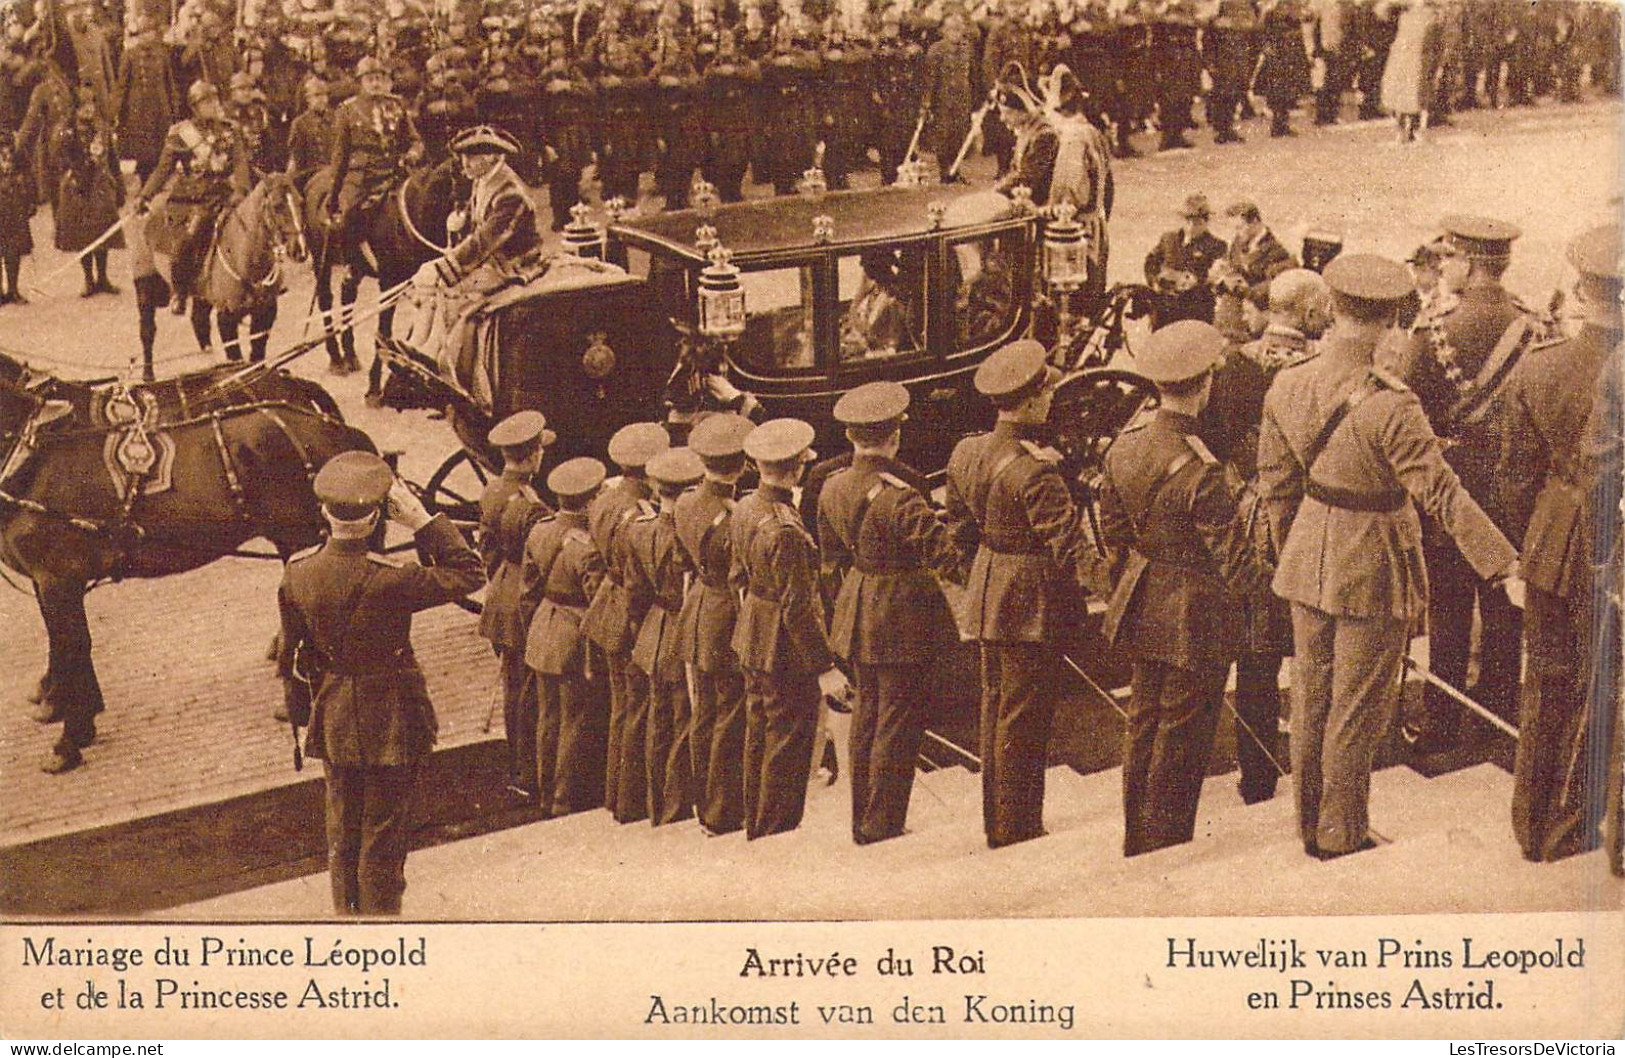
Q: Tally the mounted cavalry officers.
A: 2